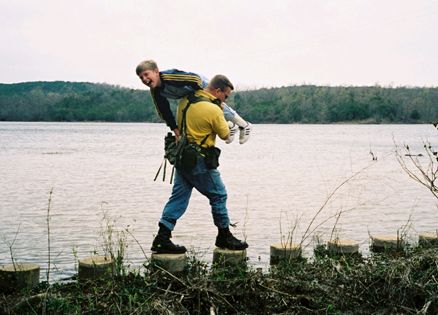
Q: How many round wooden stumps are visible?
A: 8